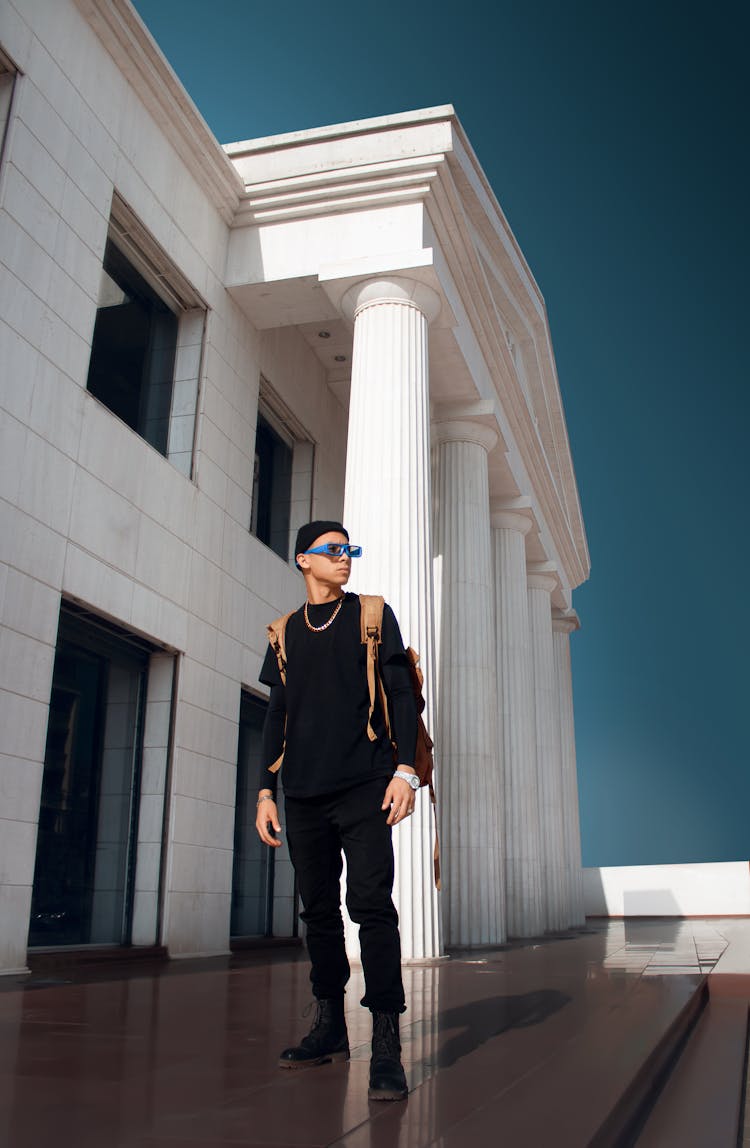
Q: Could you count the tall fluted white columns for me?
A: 5